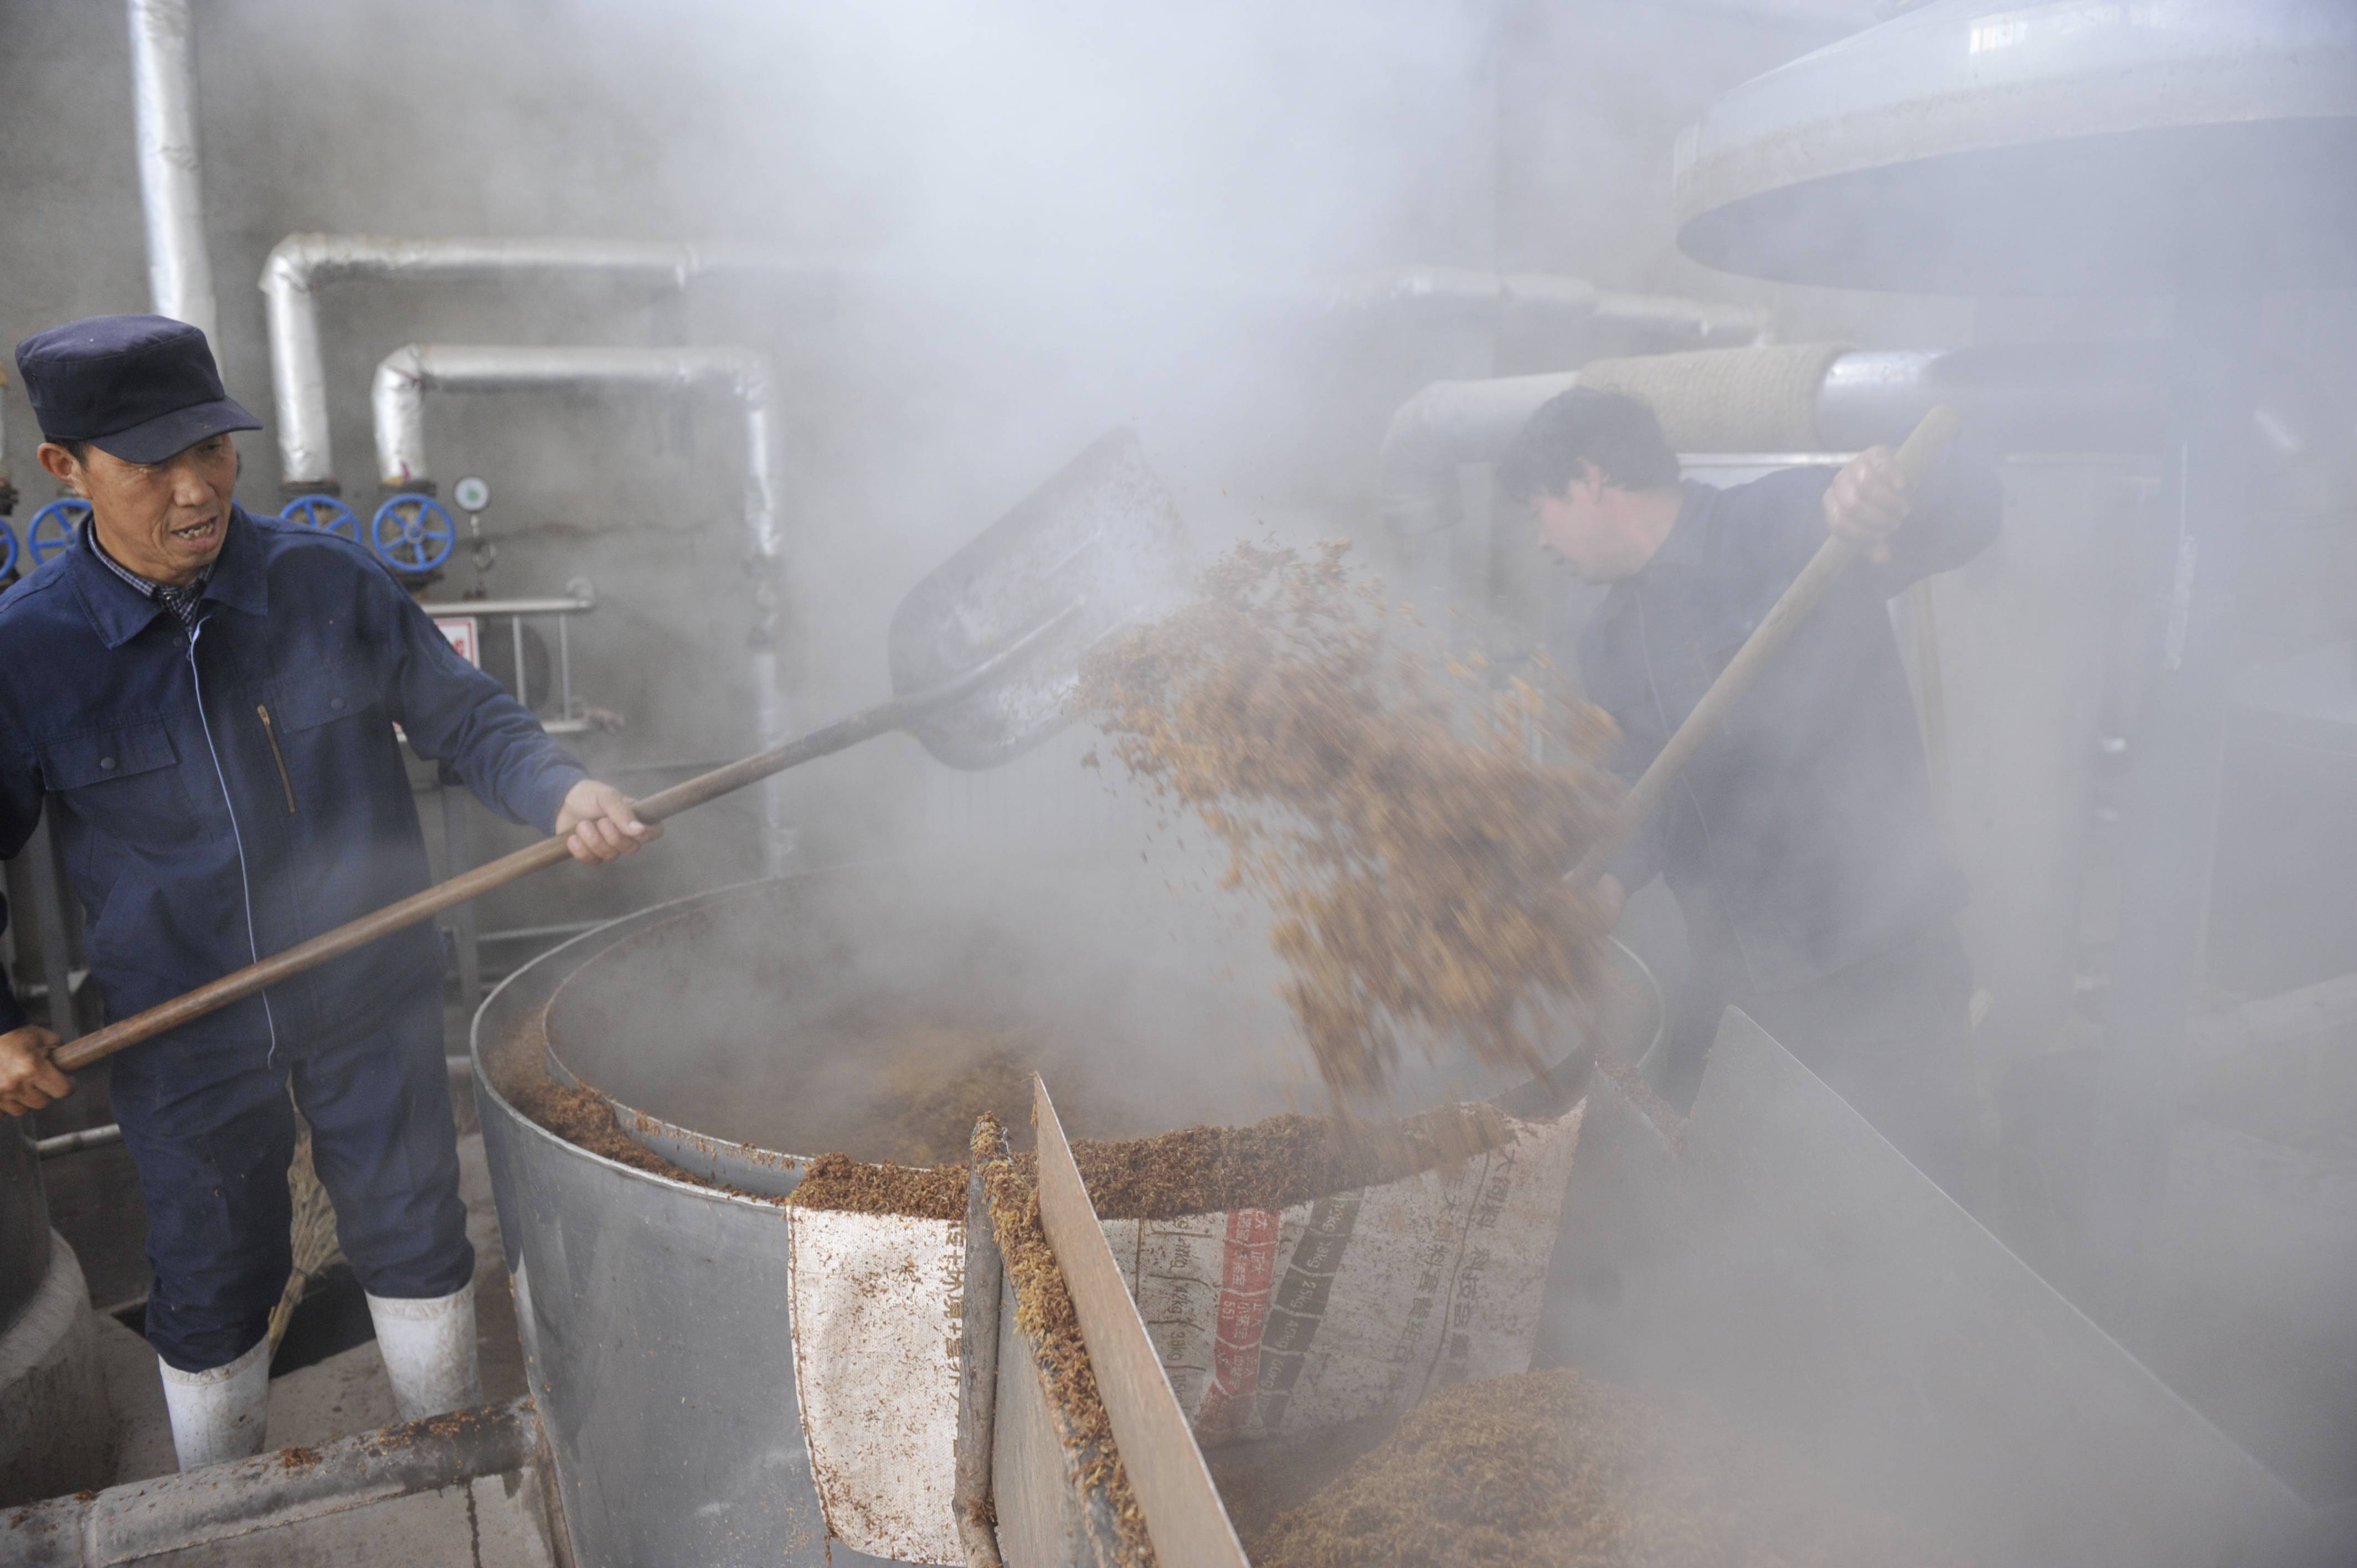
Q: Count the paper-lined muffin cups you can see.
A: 0